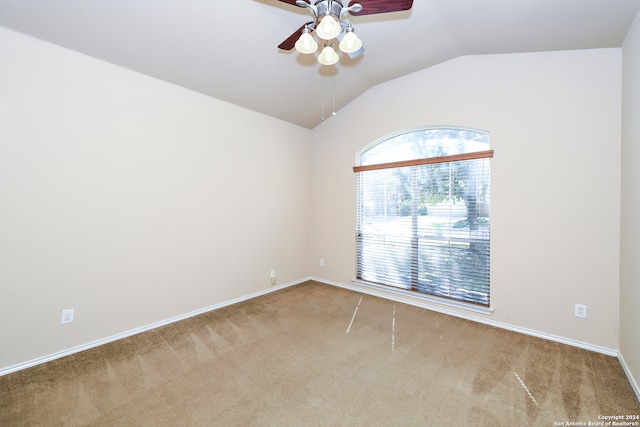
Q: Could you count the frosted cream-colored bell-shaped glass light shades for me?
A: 4